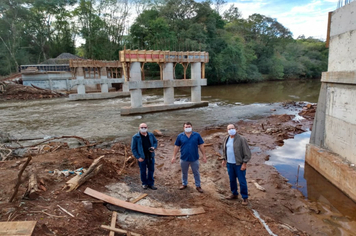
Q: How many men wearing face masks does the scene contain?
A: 3